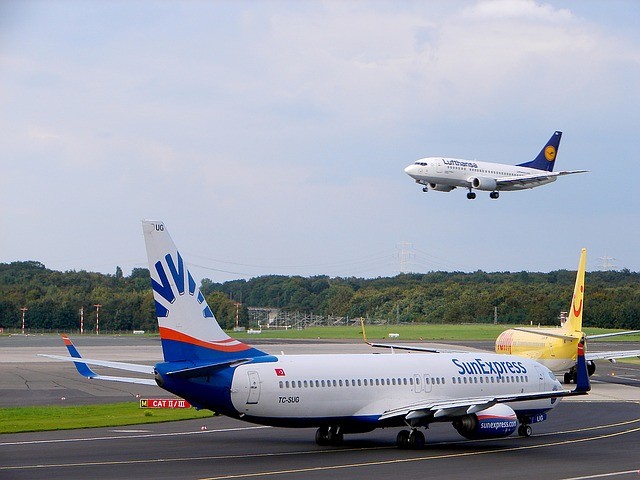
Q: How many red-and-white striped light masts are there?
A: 4